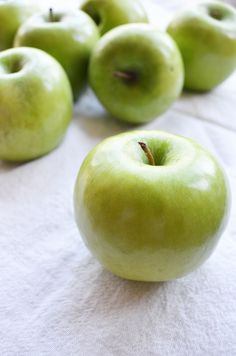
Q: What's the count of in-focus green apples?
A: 1